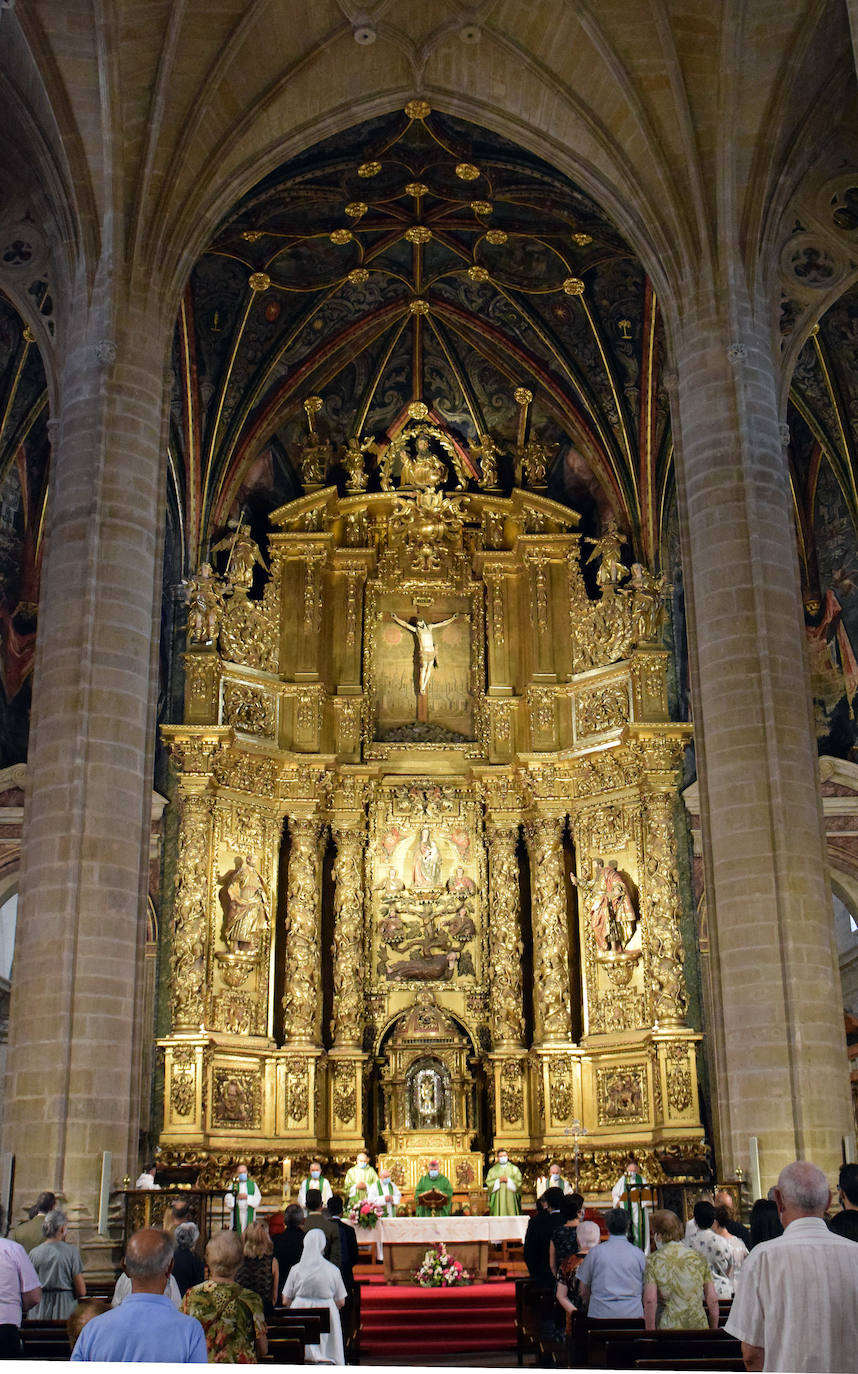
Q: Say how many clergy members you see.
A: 8